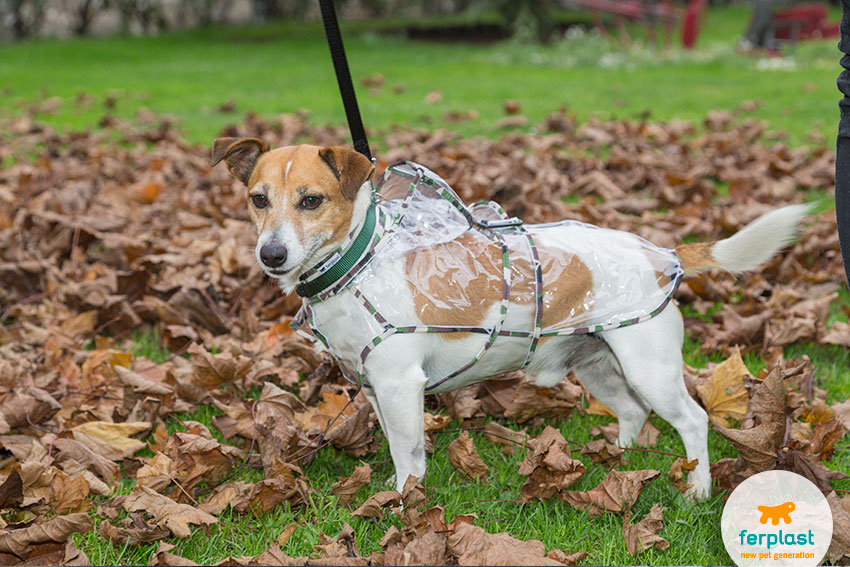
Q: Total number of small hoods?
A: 1